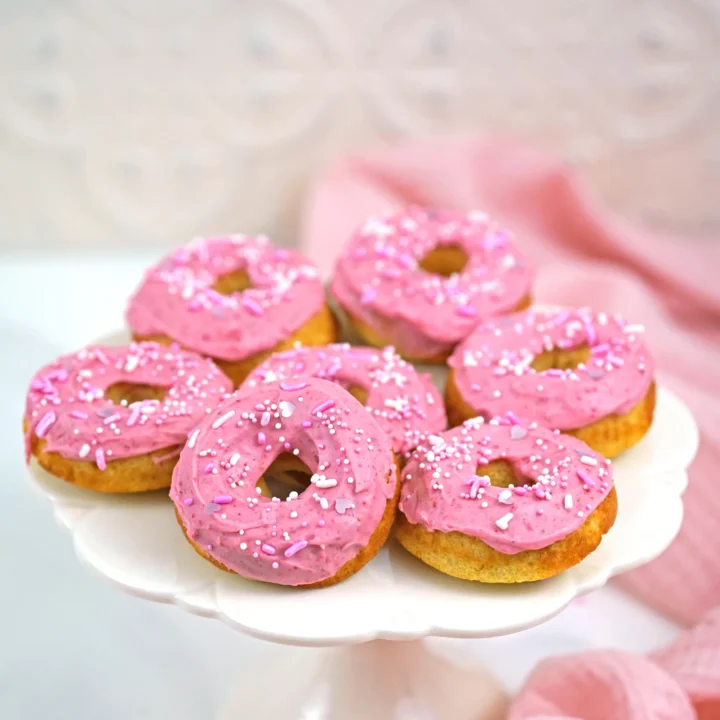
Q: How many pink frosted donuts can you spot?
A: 7